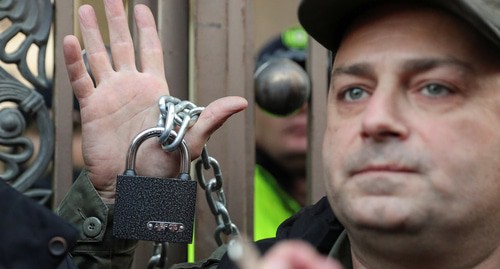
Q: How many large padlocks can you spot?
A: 1